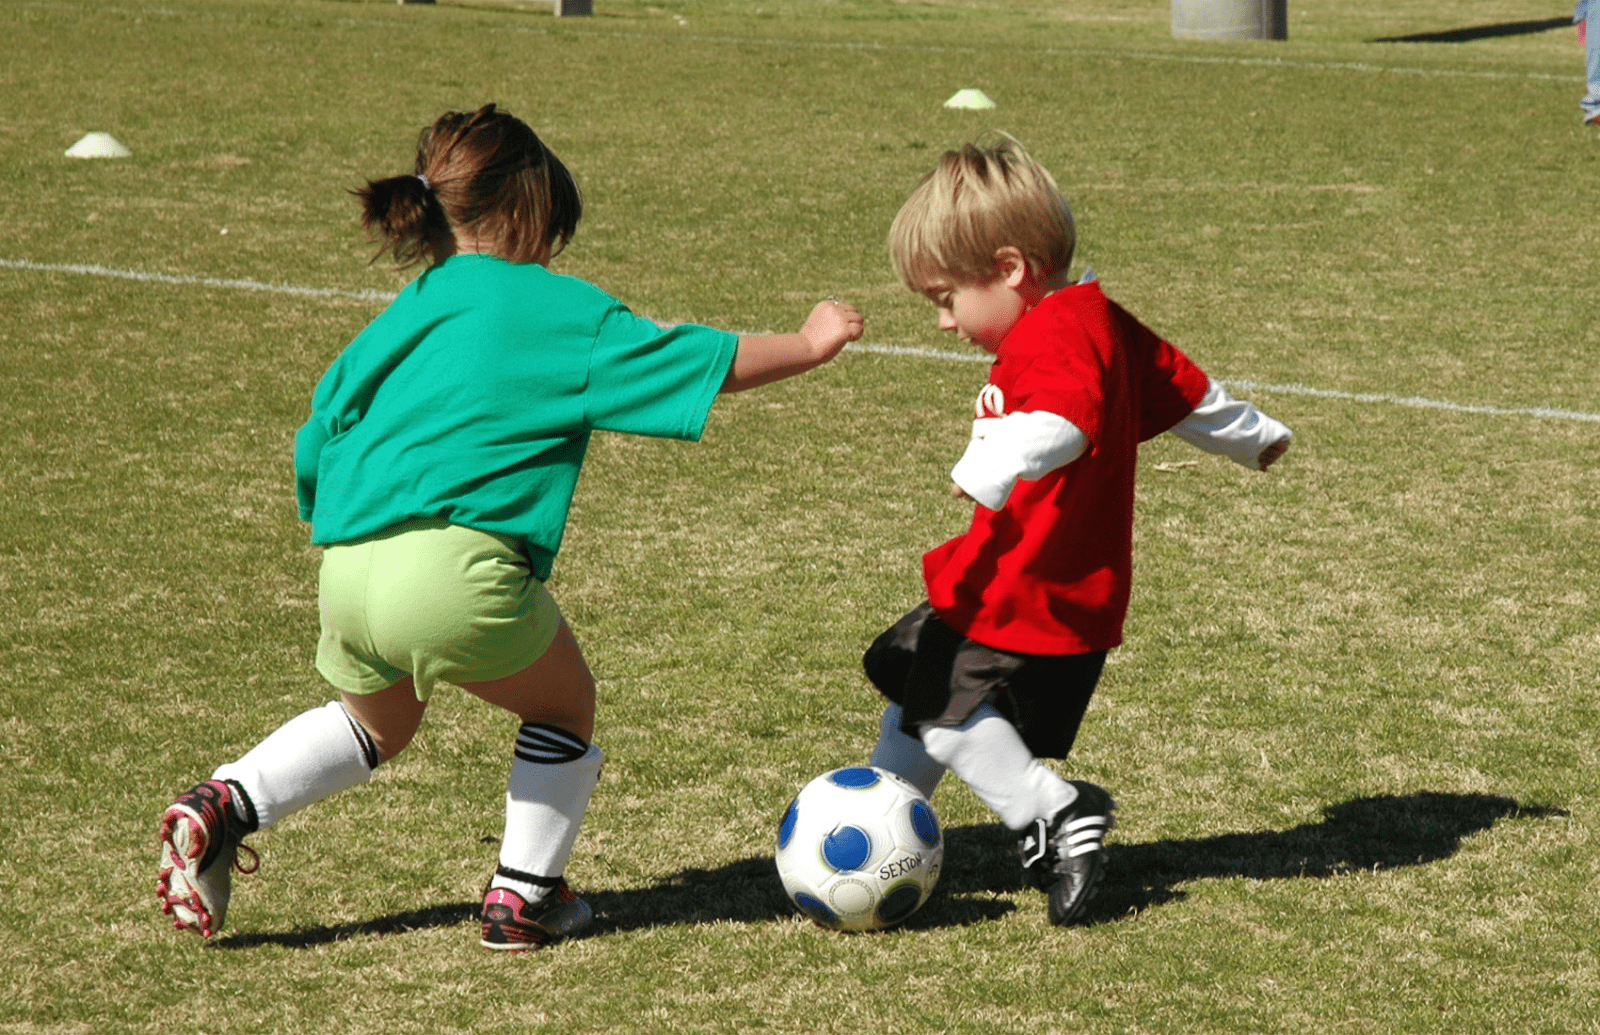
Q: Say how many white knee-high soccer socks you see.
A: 4